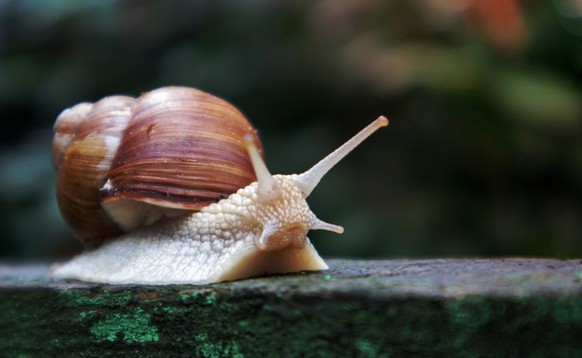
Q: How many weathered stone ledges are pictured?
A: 1